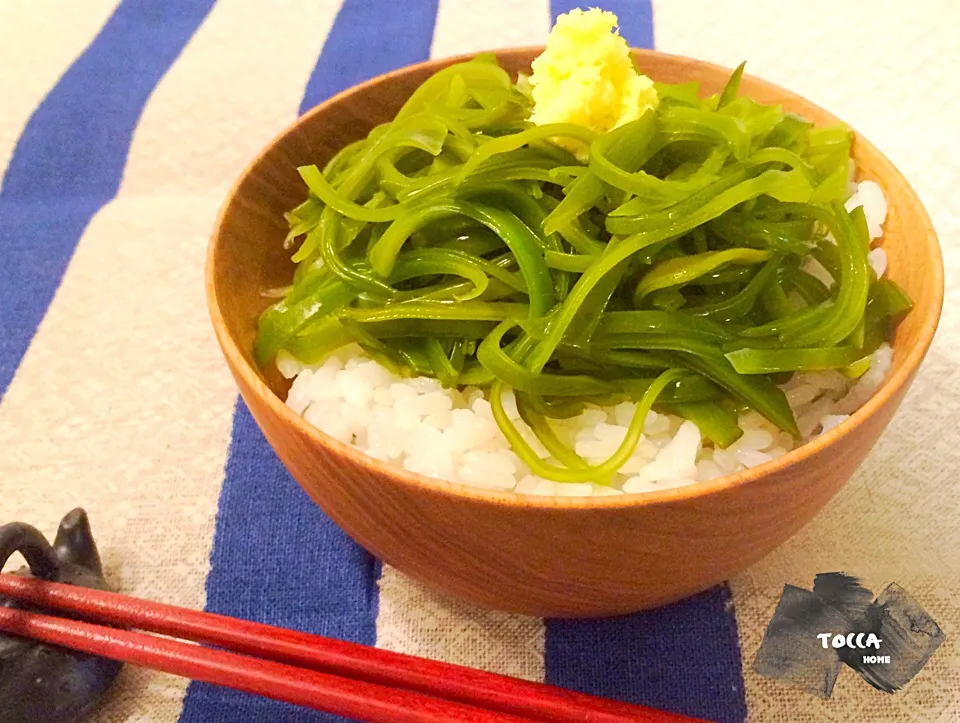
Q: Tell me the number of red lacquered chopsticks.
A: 2